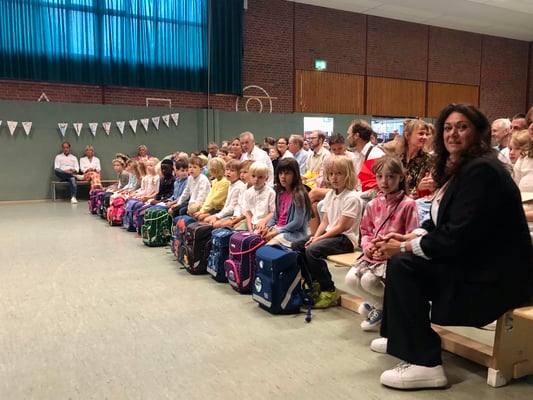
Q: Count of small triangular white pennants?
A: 13